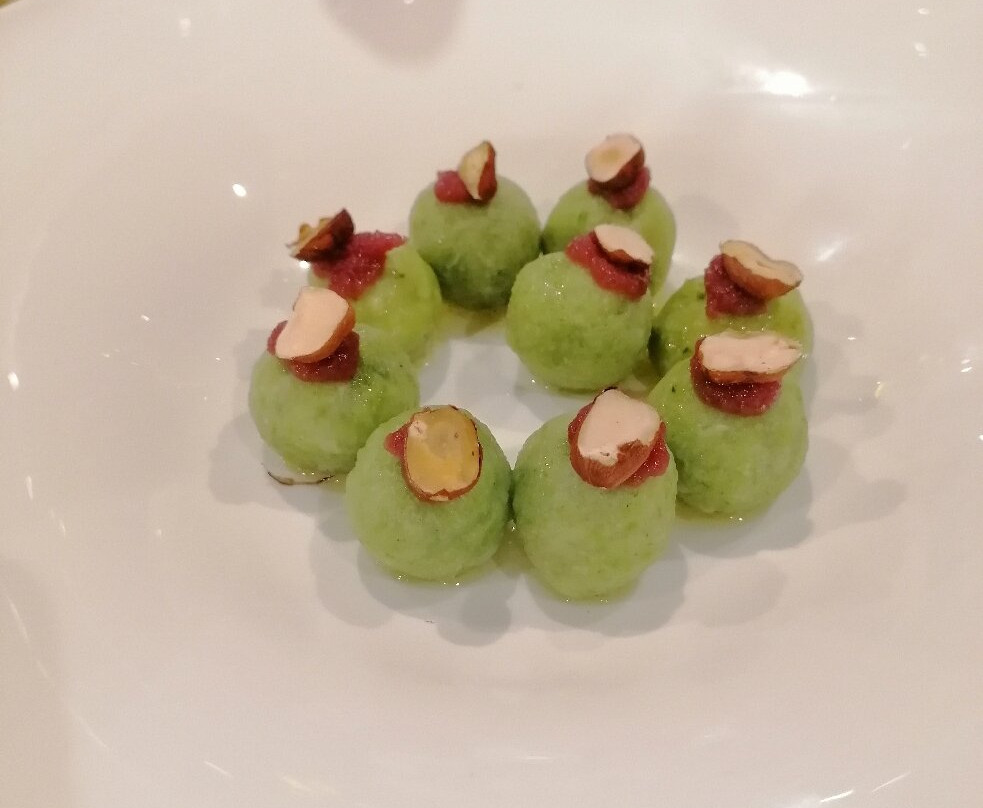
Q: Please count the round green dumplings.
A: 9